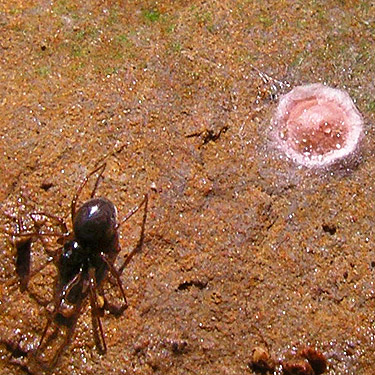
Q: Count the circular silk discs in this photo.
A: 1